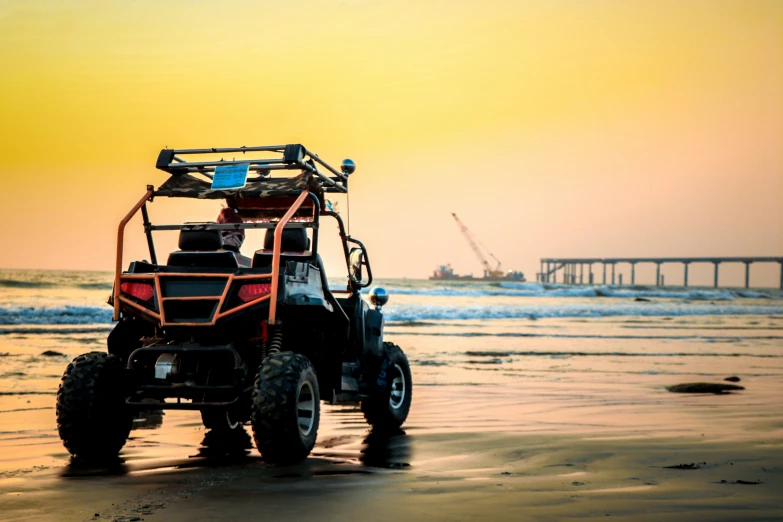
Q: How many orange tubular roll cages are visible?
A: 1